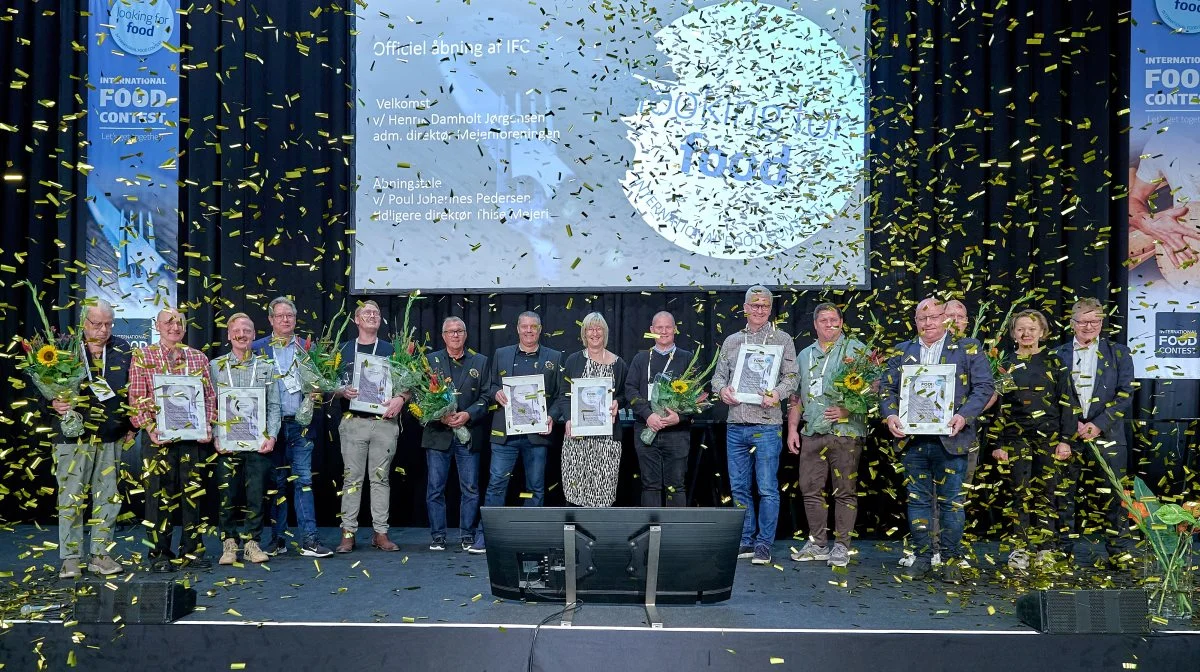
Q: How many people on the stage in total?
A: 15